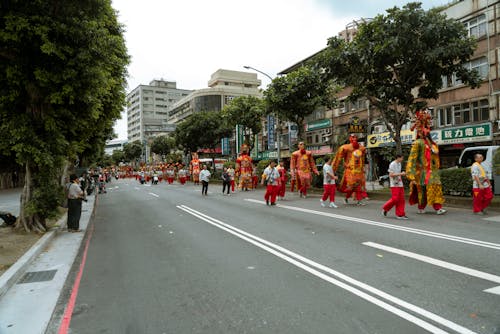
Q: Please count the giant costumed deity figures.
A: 5